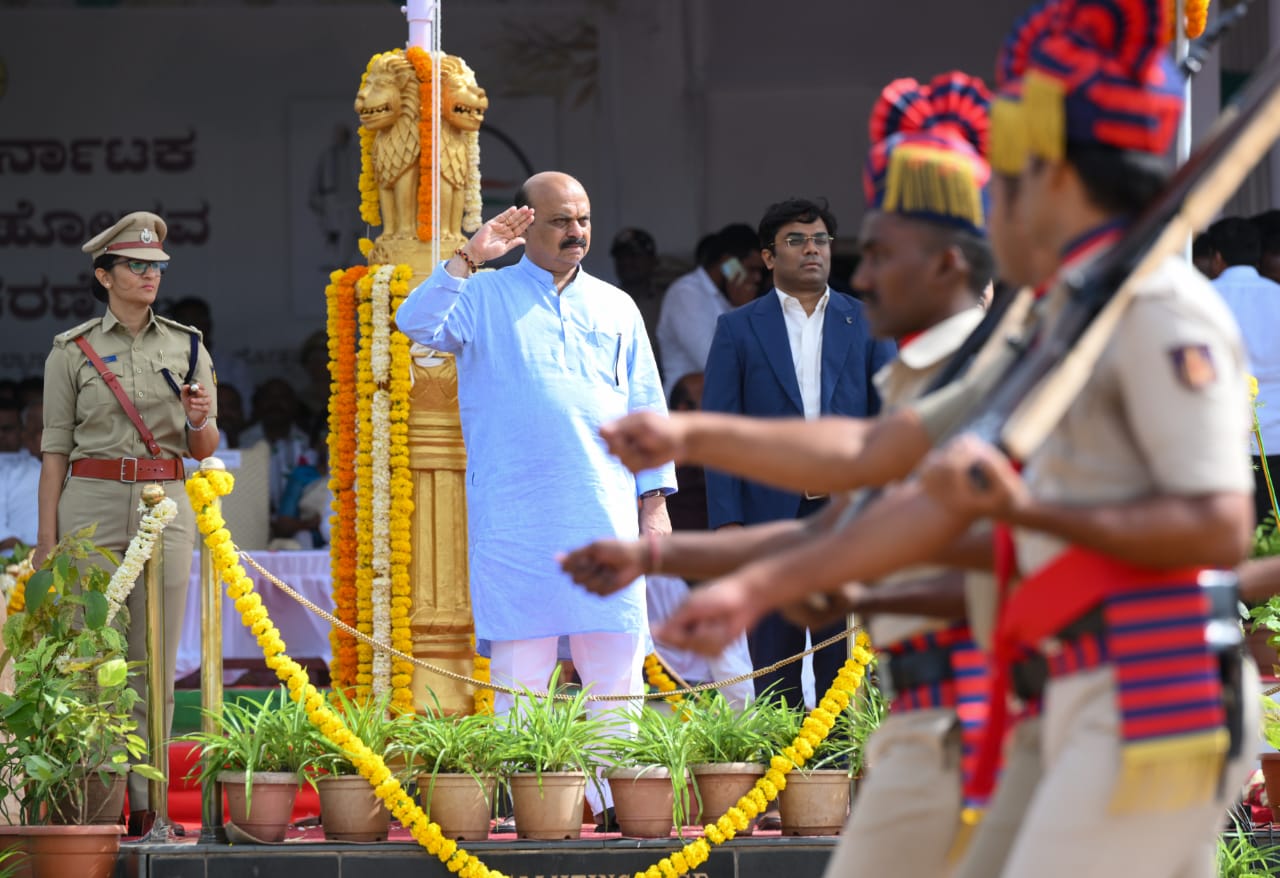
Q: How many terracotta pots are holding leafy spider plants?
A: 7